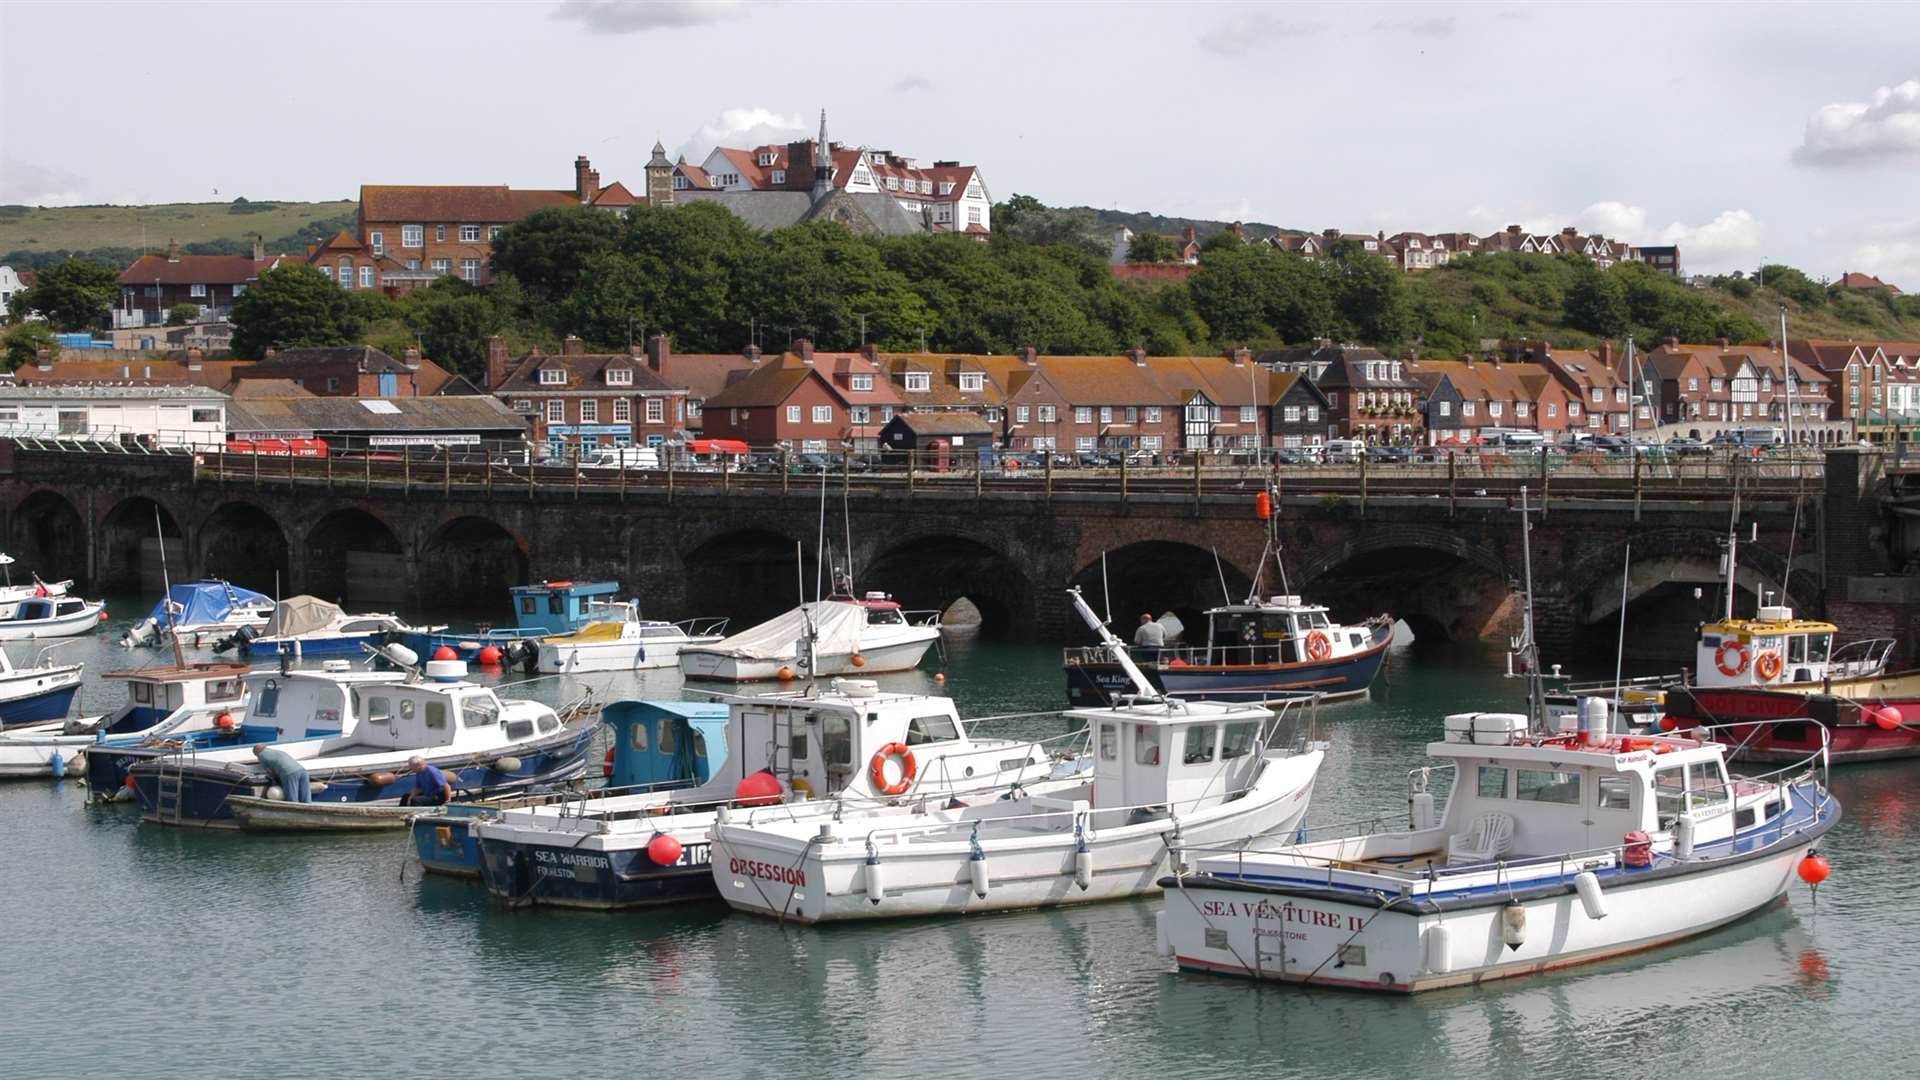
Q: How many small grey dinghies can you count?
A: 1